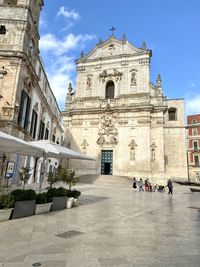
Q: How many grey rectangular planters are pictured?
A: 2